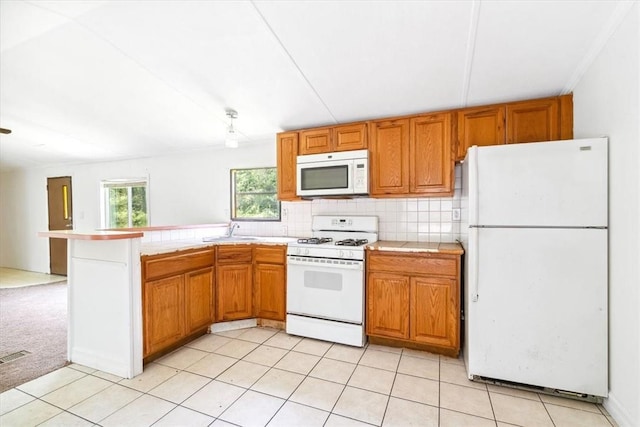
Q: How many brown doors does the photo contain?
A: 1